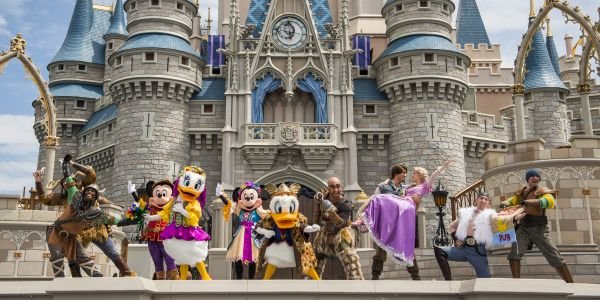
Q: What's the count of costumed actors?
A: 11